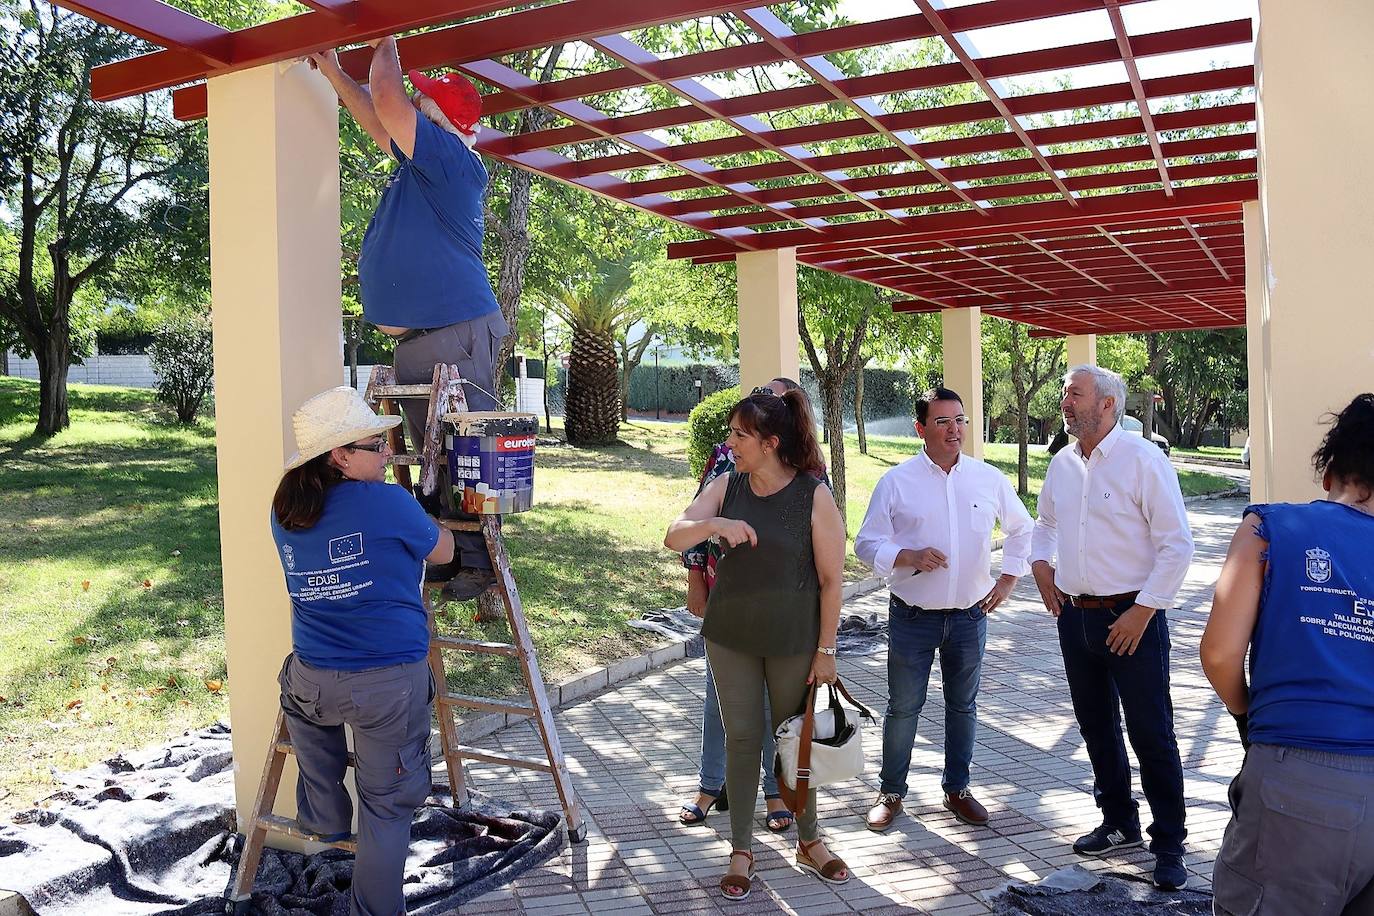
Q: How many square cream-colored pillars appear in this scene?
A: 6